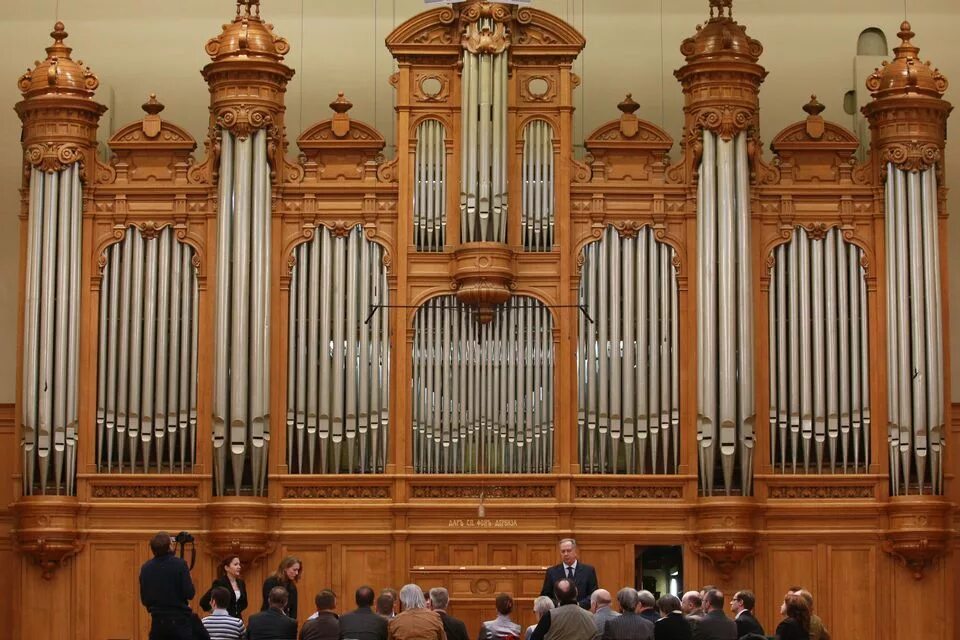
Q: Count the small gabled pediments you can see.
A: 4